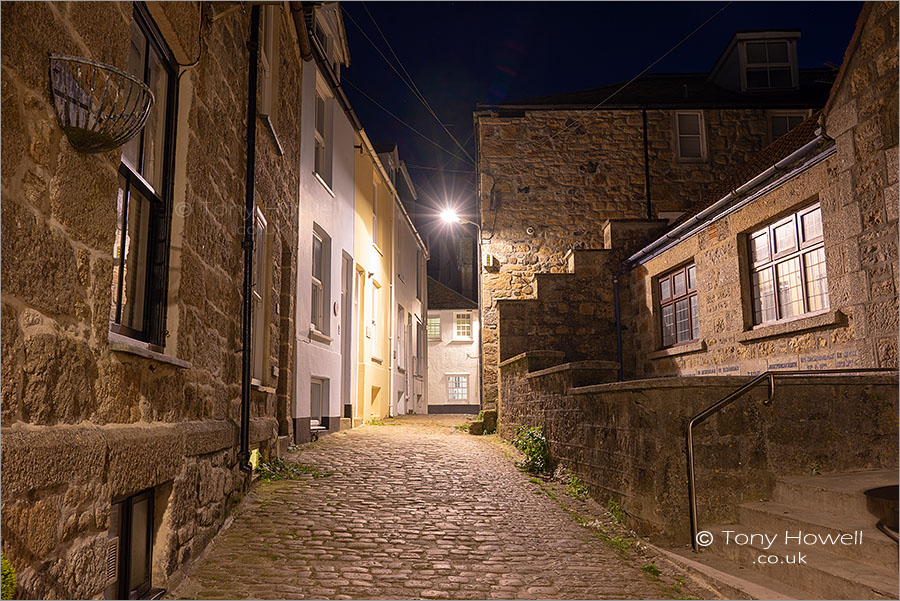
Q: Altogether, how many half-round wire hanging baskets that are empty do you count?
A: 1